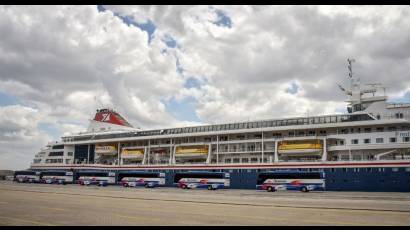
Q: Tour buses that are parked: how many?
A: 6